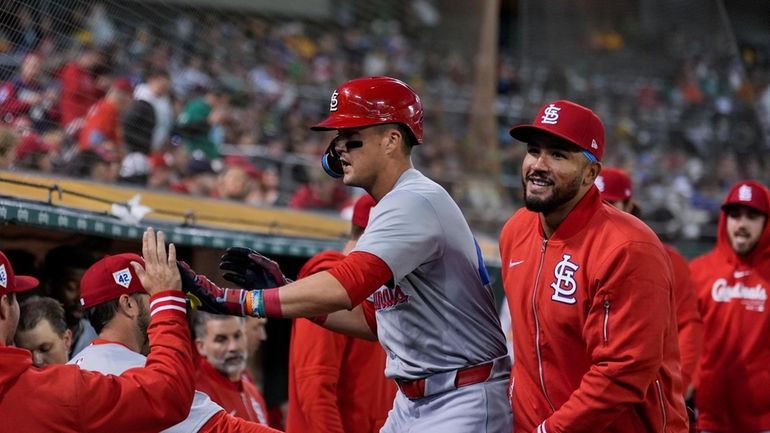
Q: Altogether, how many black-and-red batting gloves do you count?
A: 2